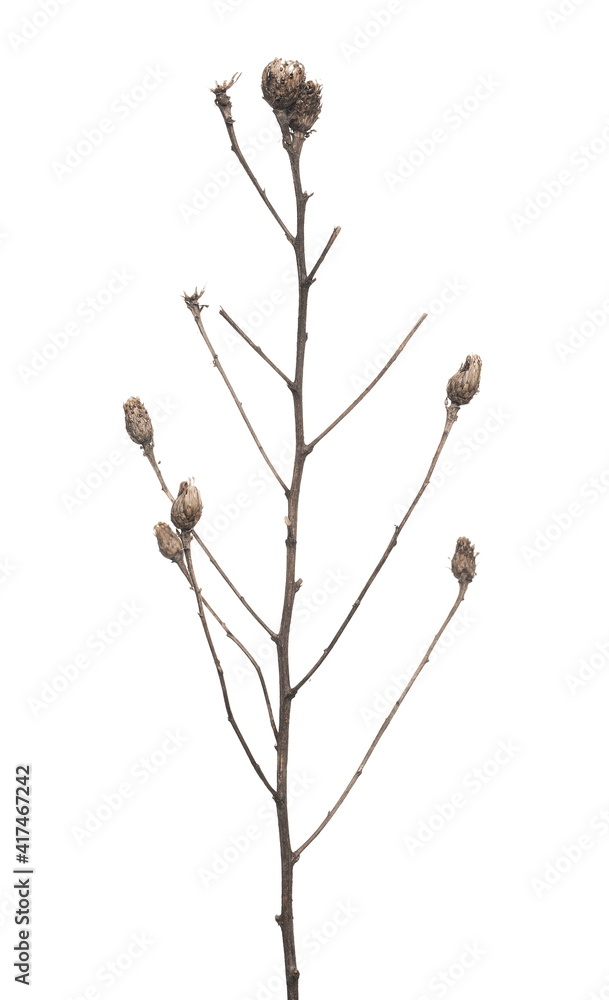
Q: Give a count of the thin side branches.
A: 10